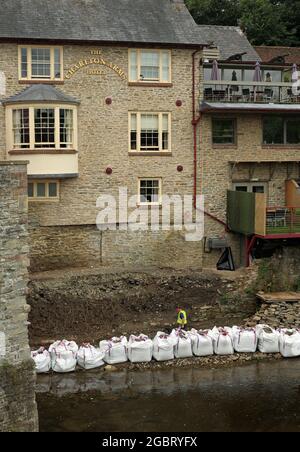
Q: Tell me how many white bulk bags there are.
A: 12